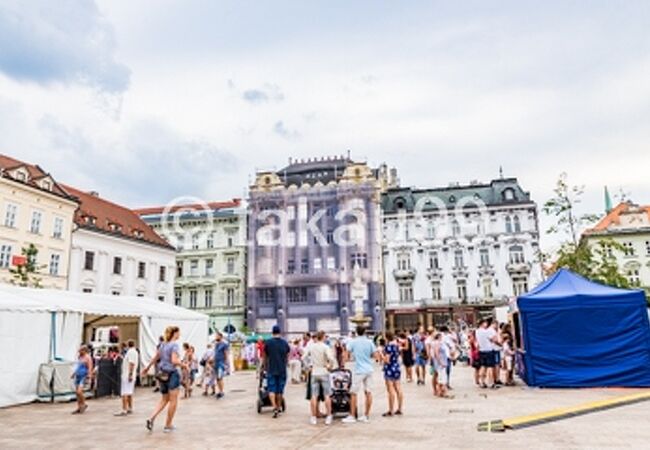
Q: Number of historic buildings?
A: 6